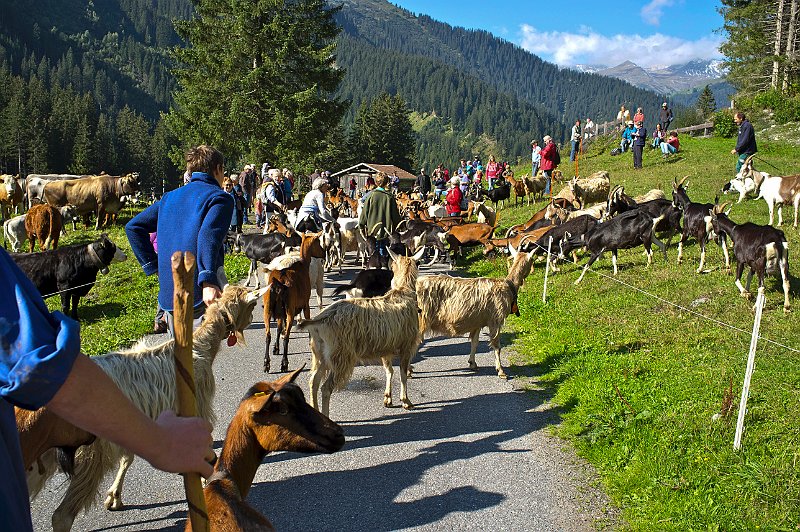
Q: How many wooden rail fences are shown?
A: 1